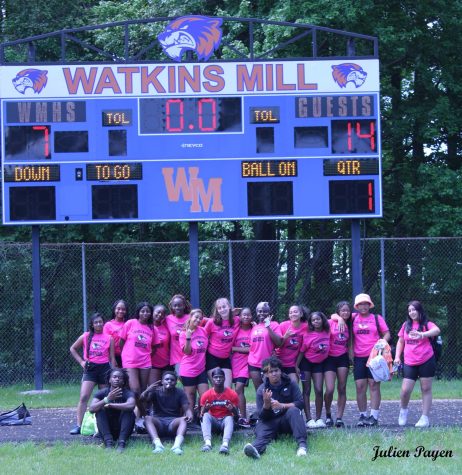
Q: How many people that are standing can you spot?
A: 14